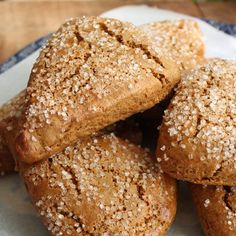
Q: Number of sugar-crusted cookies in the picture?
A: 6